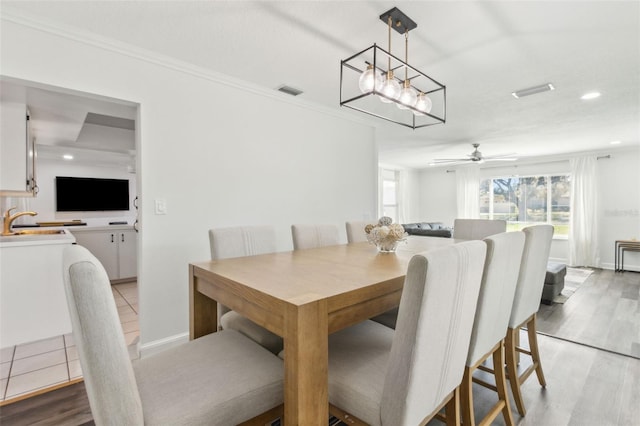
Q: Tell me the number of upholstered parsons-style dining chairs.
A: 8